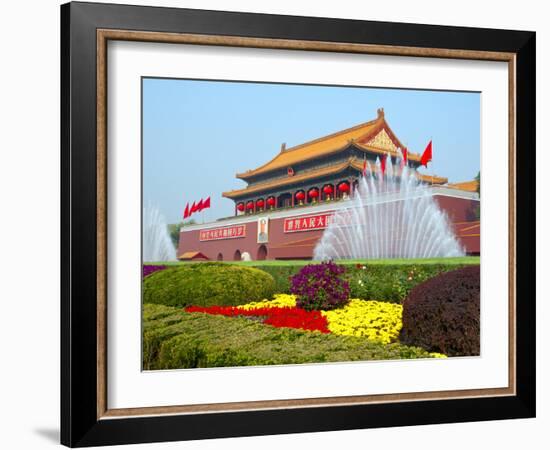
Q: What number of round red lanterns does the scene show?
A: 8